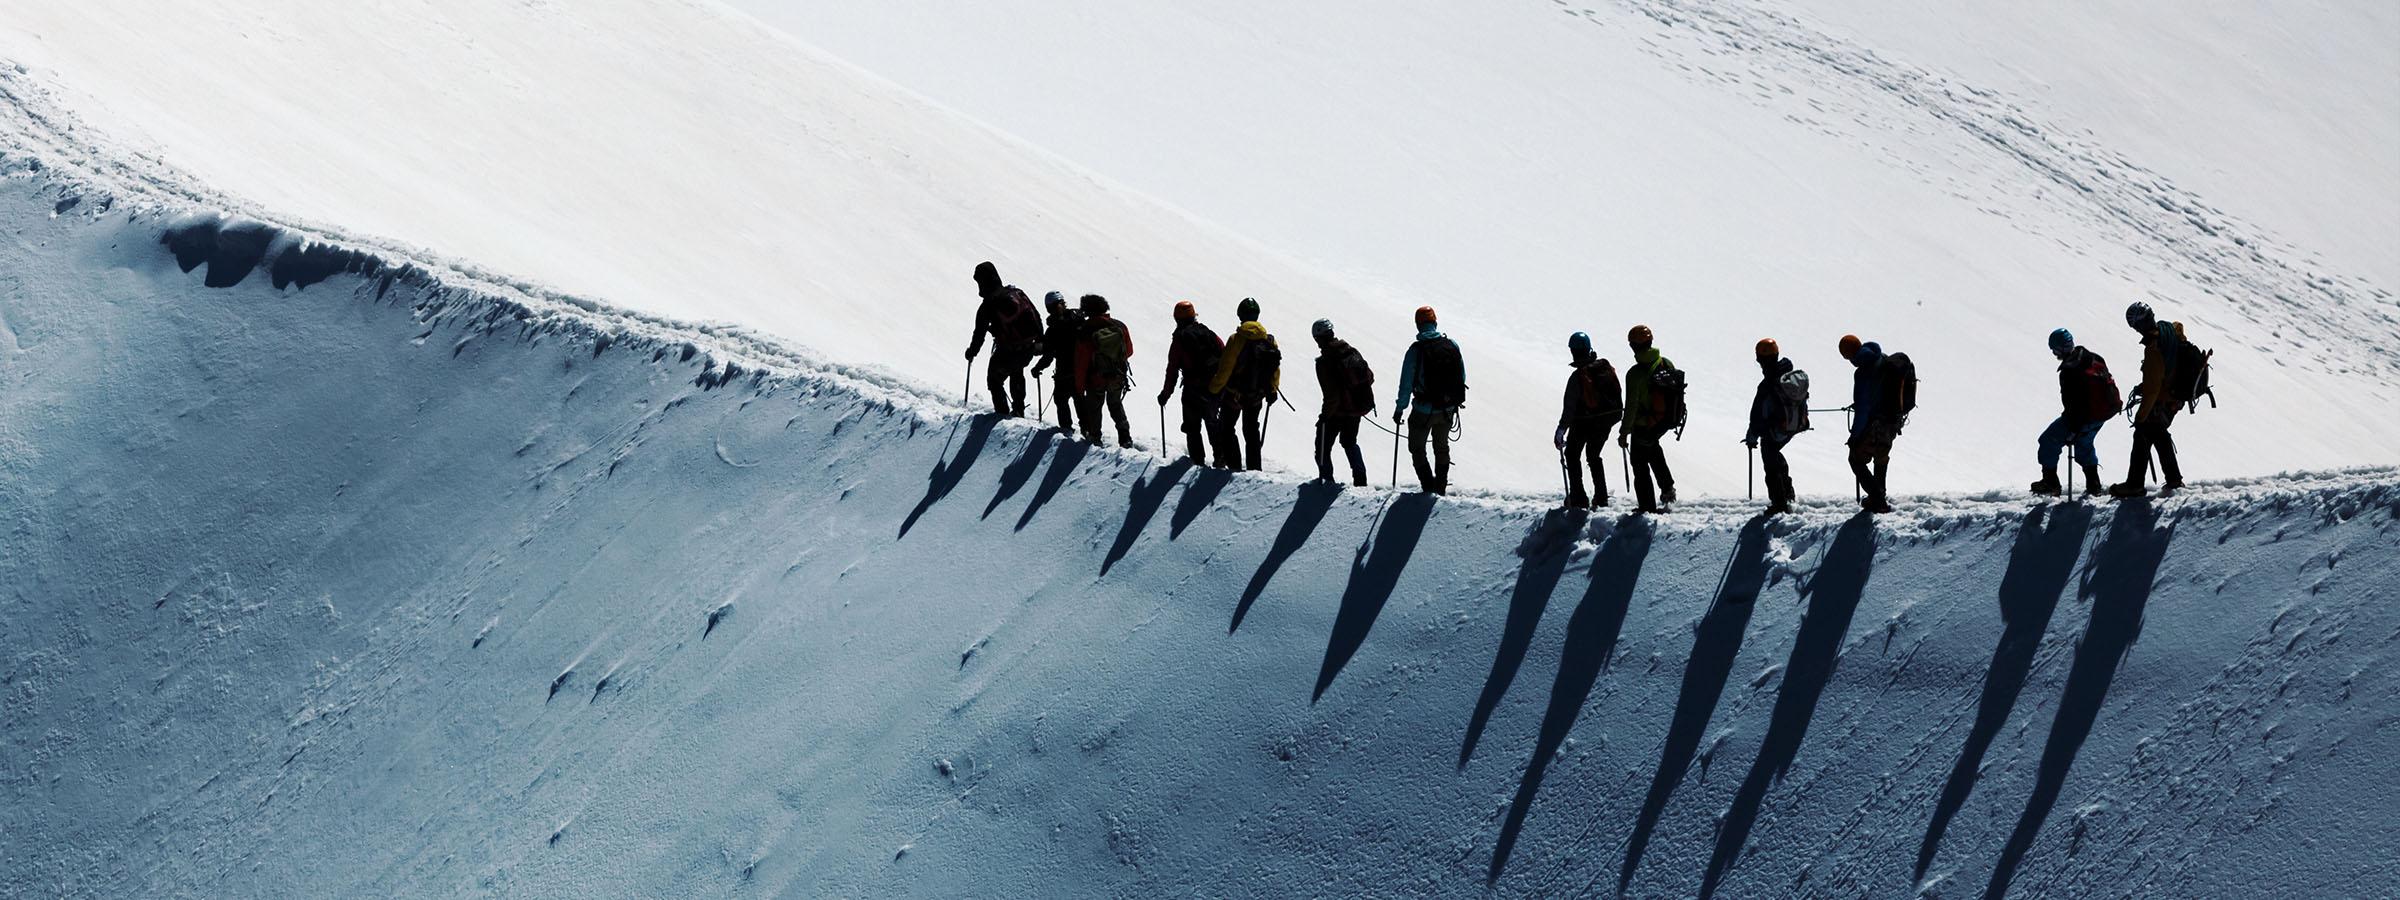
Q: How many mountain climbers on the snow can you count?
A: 13